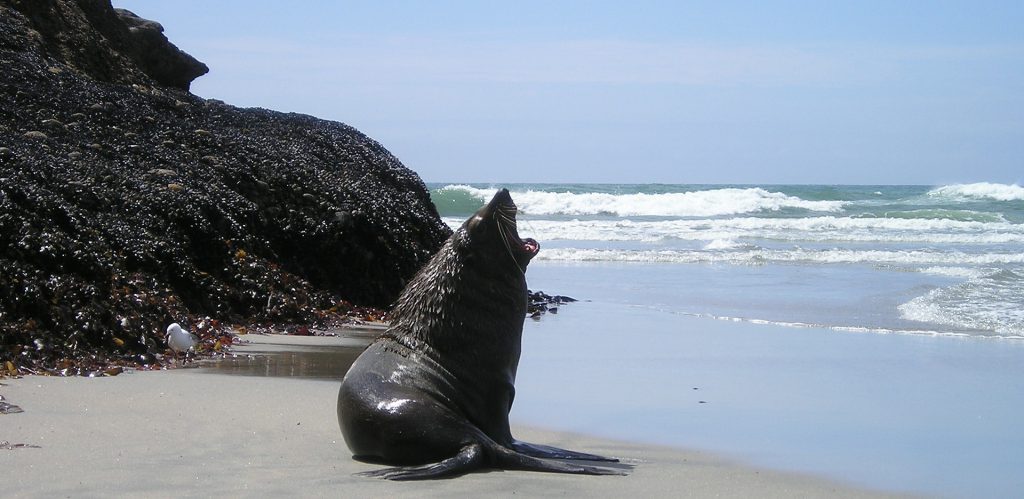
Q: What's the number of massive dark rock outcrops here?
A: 1